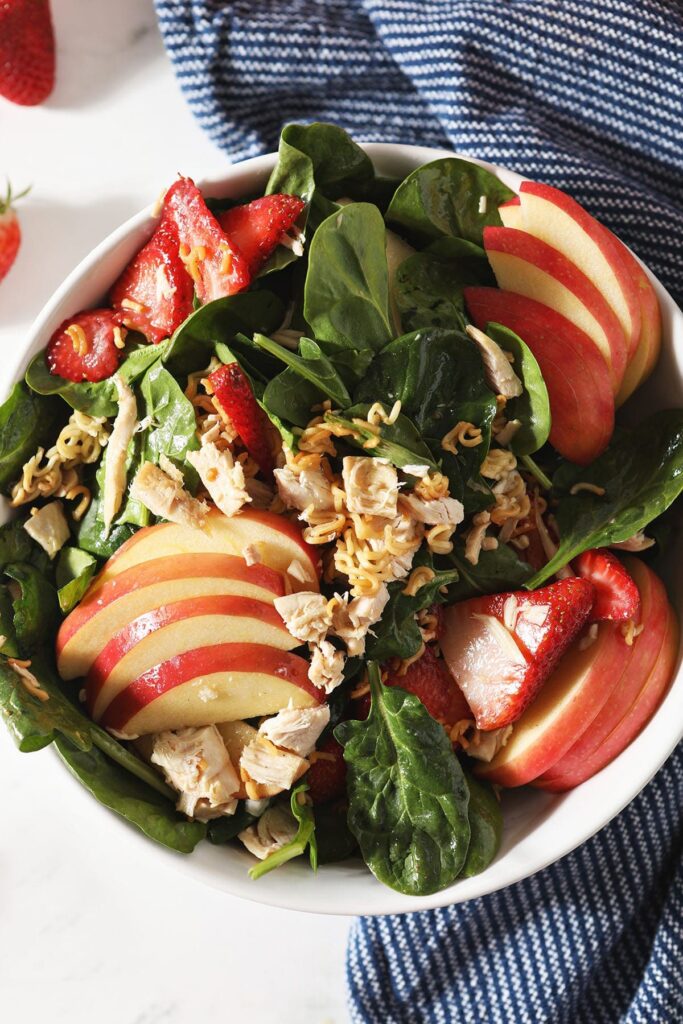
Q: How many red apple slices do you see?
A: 11